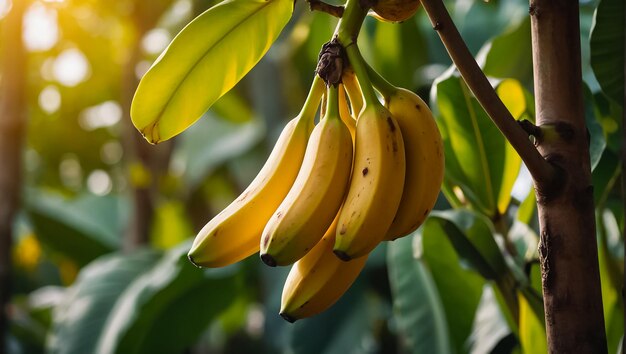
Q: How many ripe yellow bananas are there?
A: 5